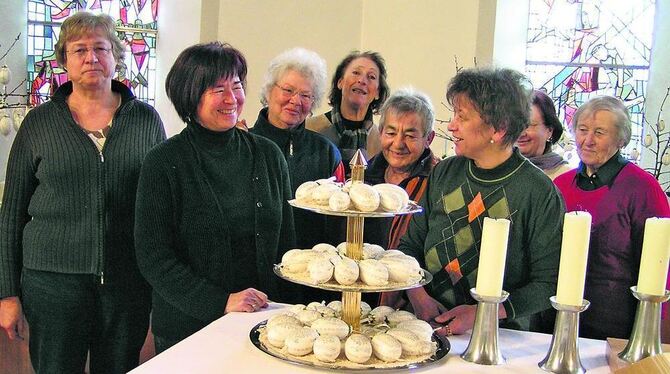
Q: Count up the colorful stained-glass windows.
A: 2